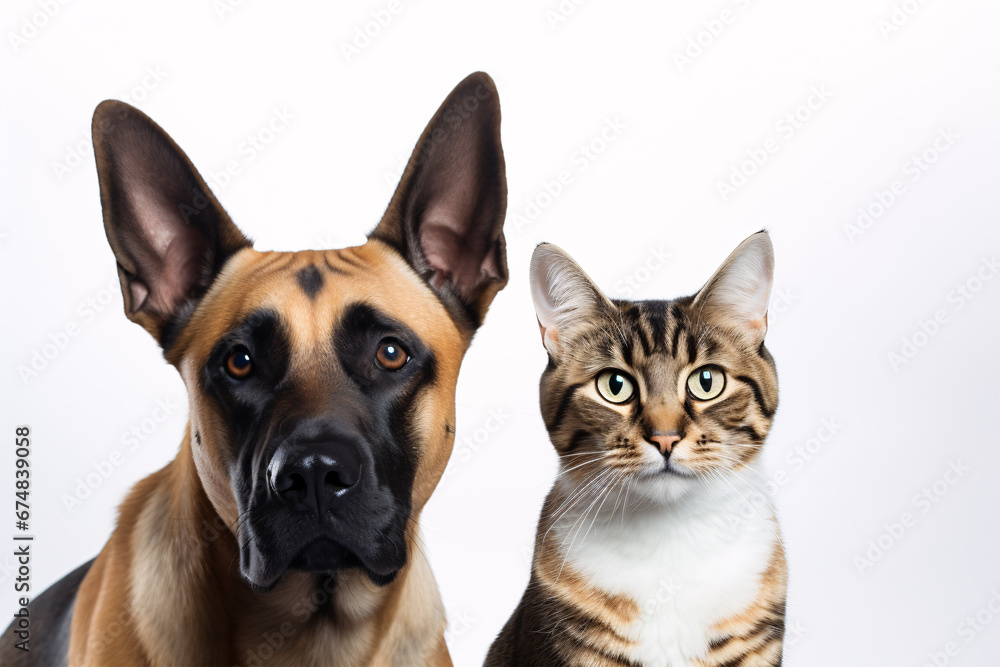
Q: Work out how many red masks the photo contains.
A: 0